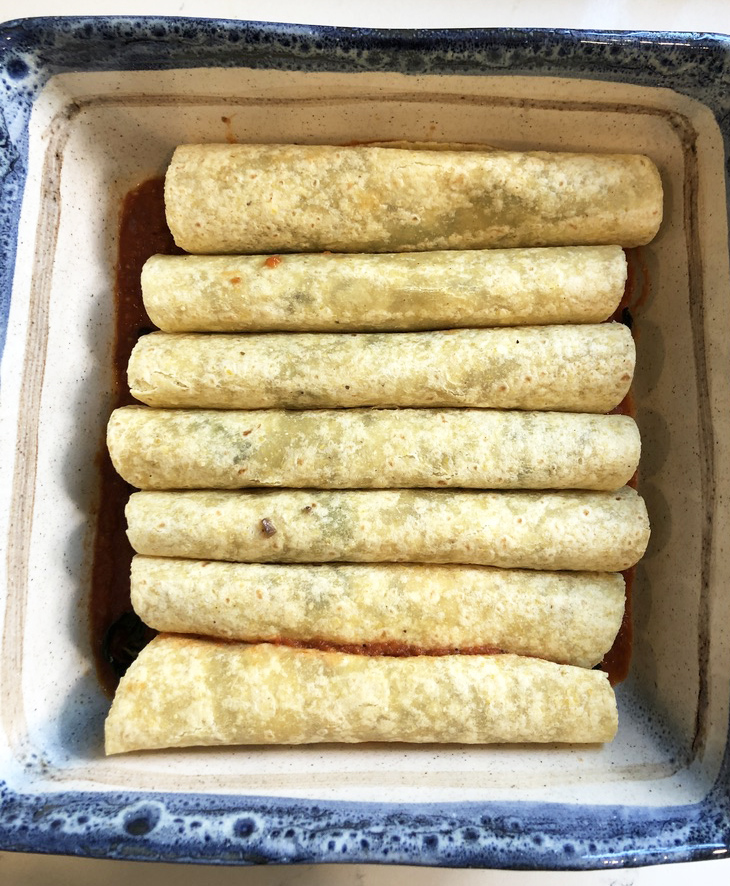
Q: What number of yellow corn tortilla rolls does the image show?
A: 7